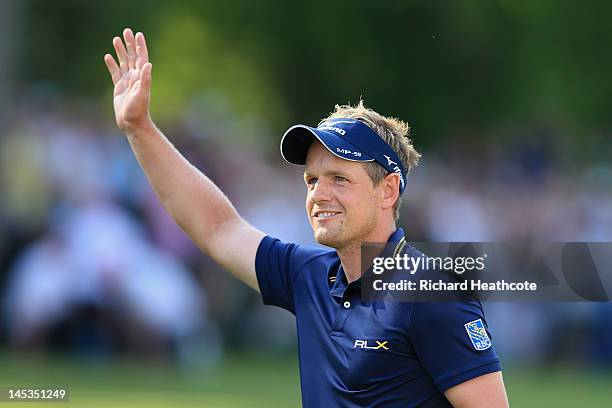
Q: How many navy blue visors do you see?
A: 1